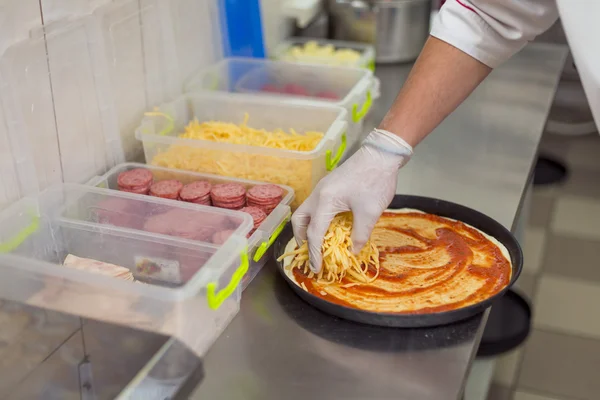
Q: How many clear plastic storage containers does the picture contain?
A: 5